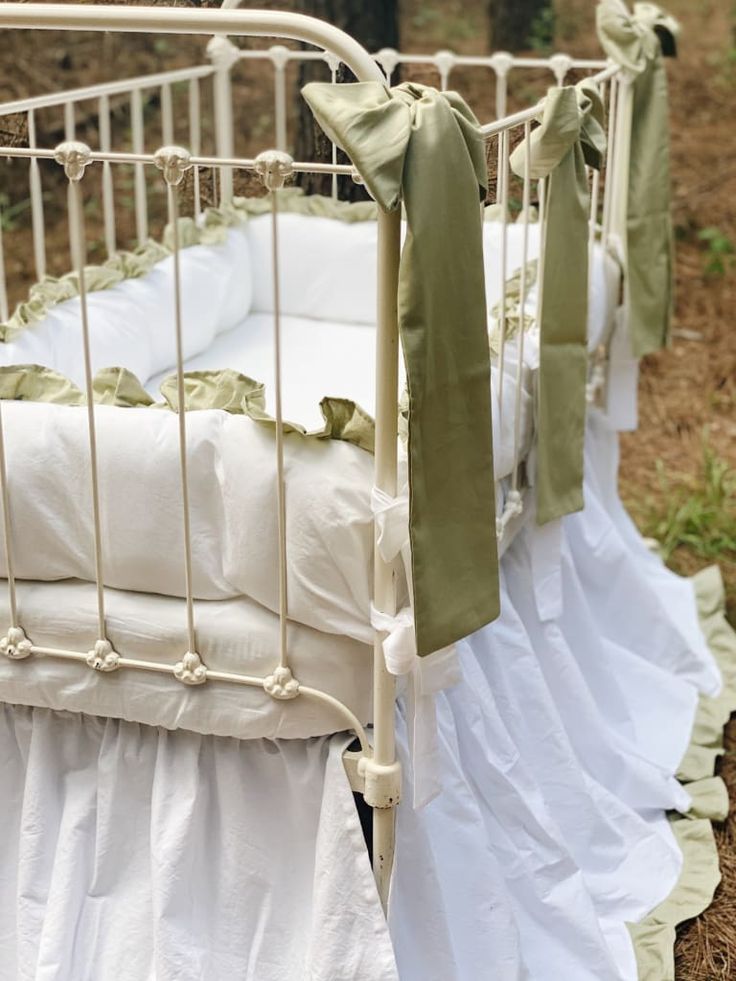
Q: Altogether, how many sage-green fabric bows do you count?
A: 3